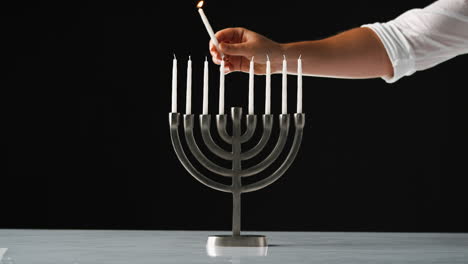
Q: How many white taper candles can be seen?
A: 9